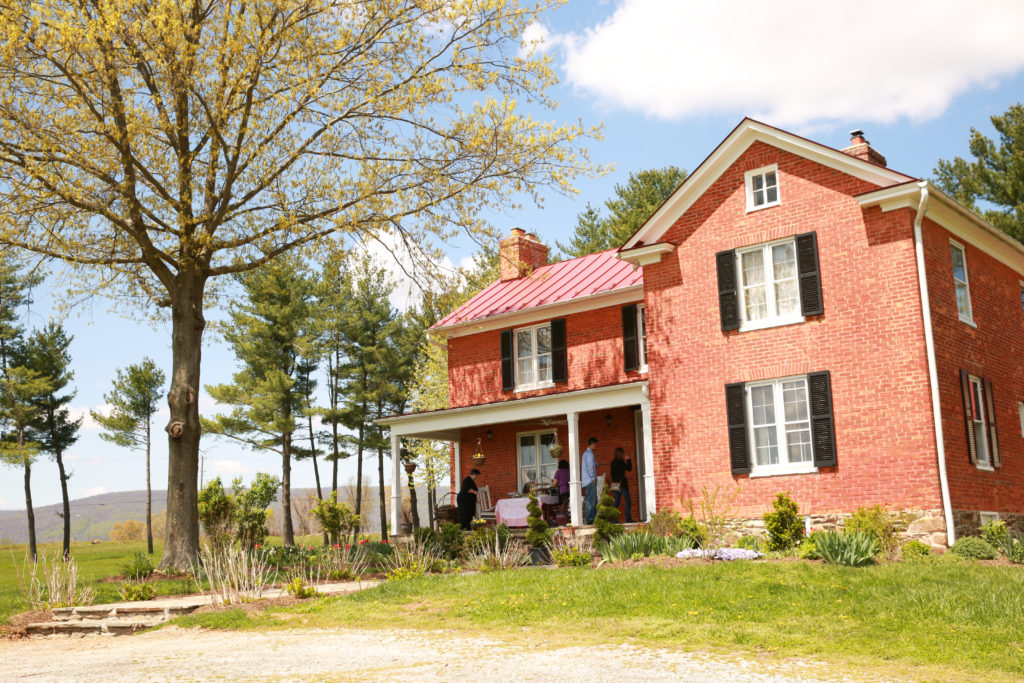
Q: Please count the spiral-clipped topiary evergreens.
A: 2